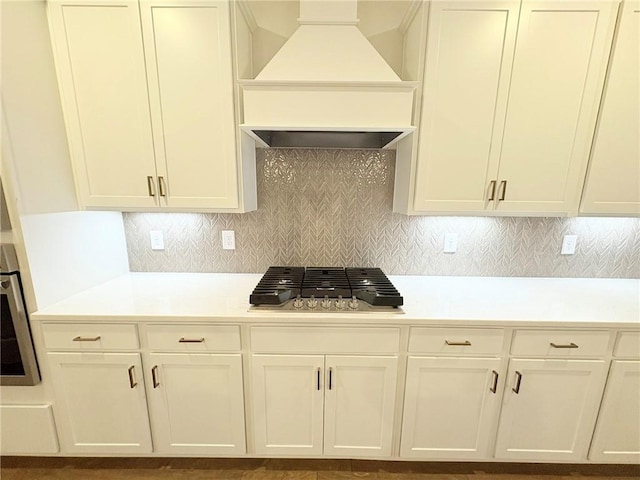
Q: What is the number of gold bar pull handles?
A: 14